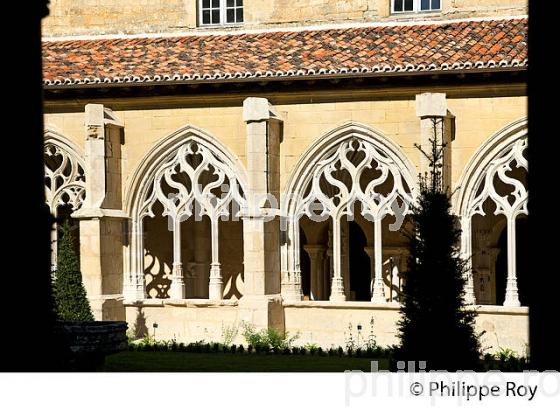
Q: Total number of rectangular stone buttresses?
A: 3